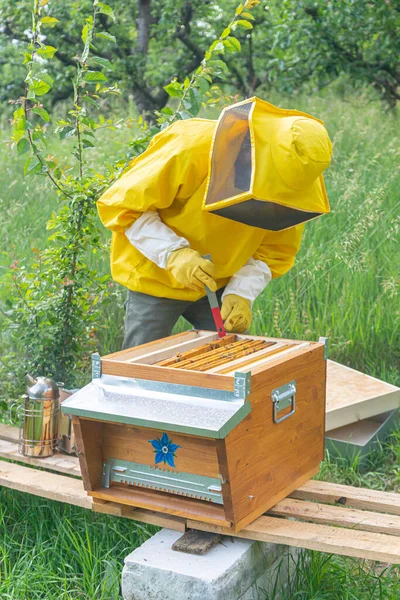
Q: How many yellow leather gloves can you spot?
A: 2